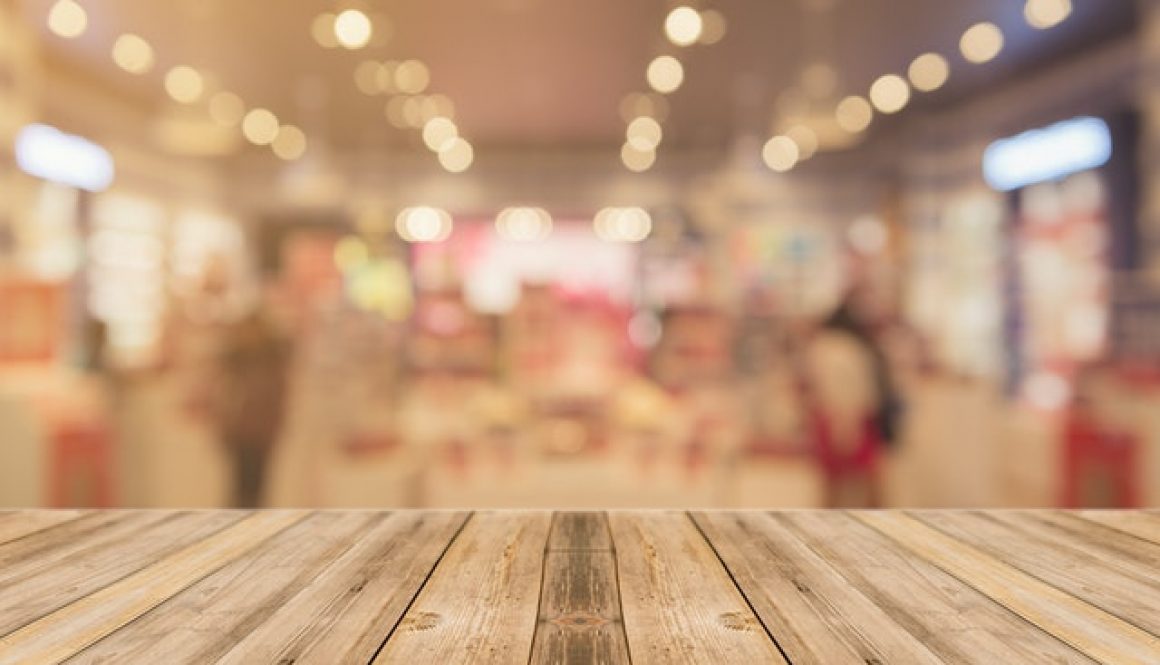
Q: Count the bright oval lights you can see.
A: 2